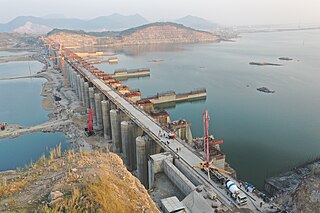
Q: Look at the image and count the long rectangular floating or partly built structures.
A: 4